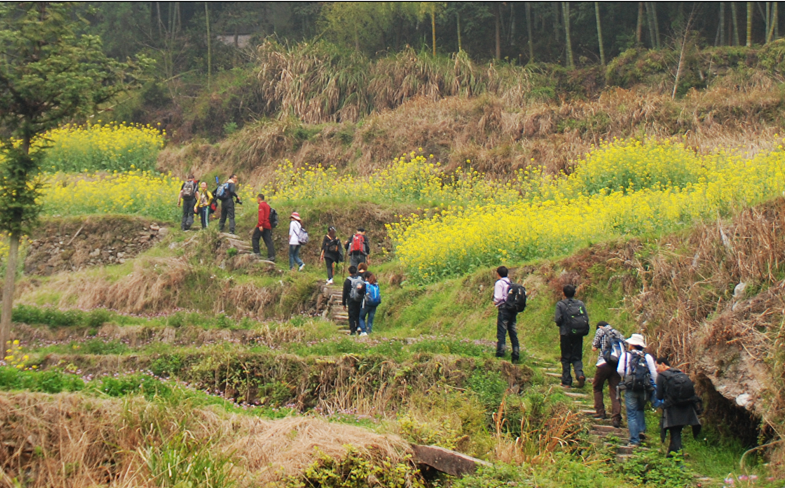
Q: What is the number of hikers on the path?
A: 15